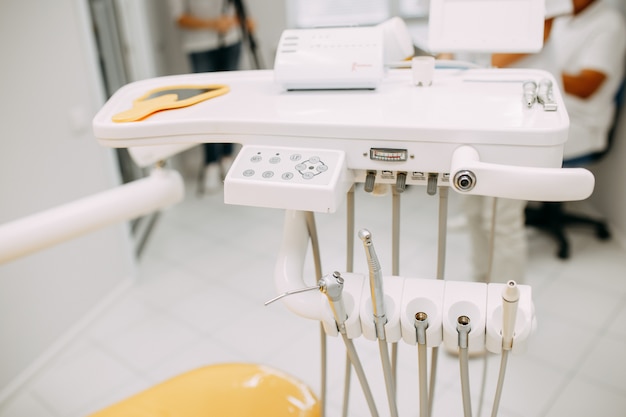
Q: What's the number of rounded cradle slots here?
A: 5